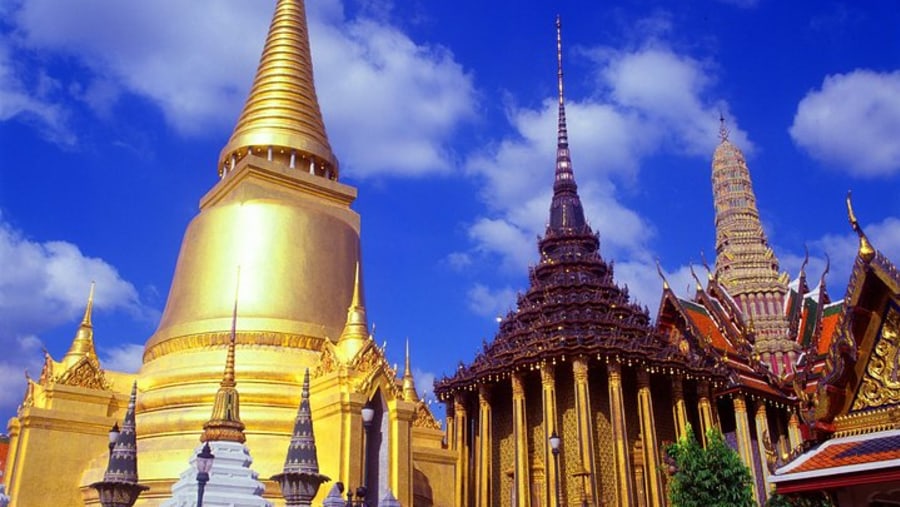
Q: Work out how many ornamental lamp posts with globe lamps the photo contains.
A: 4